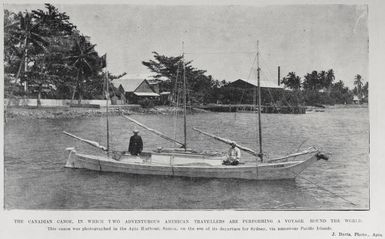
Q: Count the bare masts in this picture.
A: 3